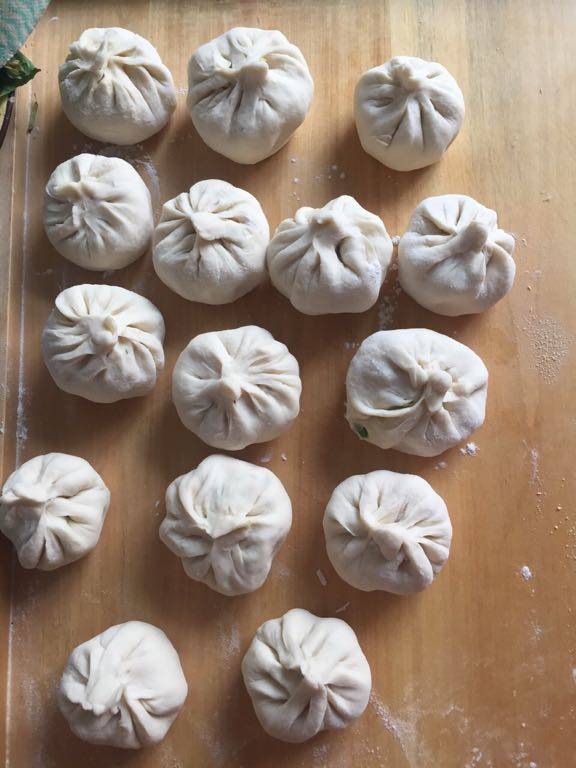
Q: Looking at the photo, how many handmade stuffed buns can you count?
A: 15